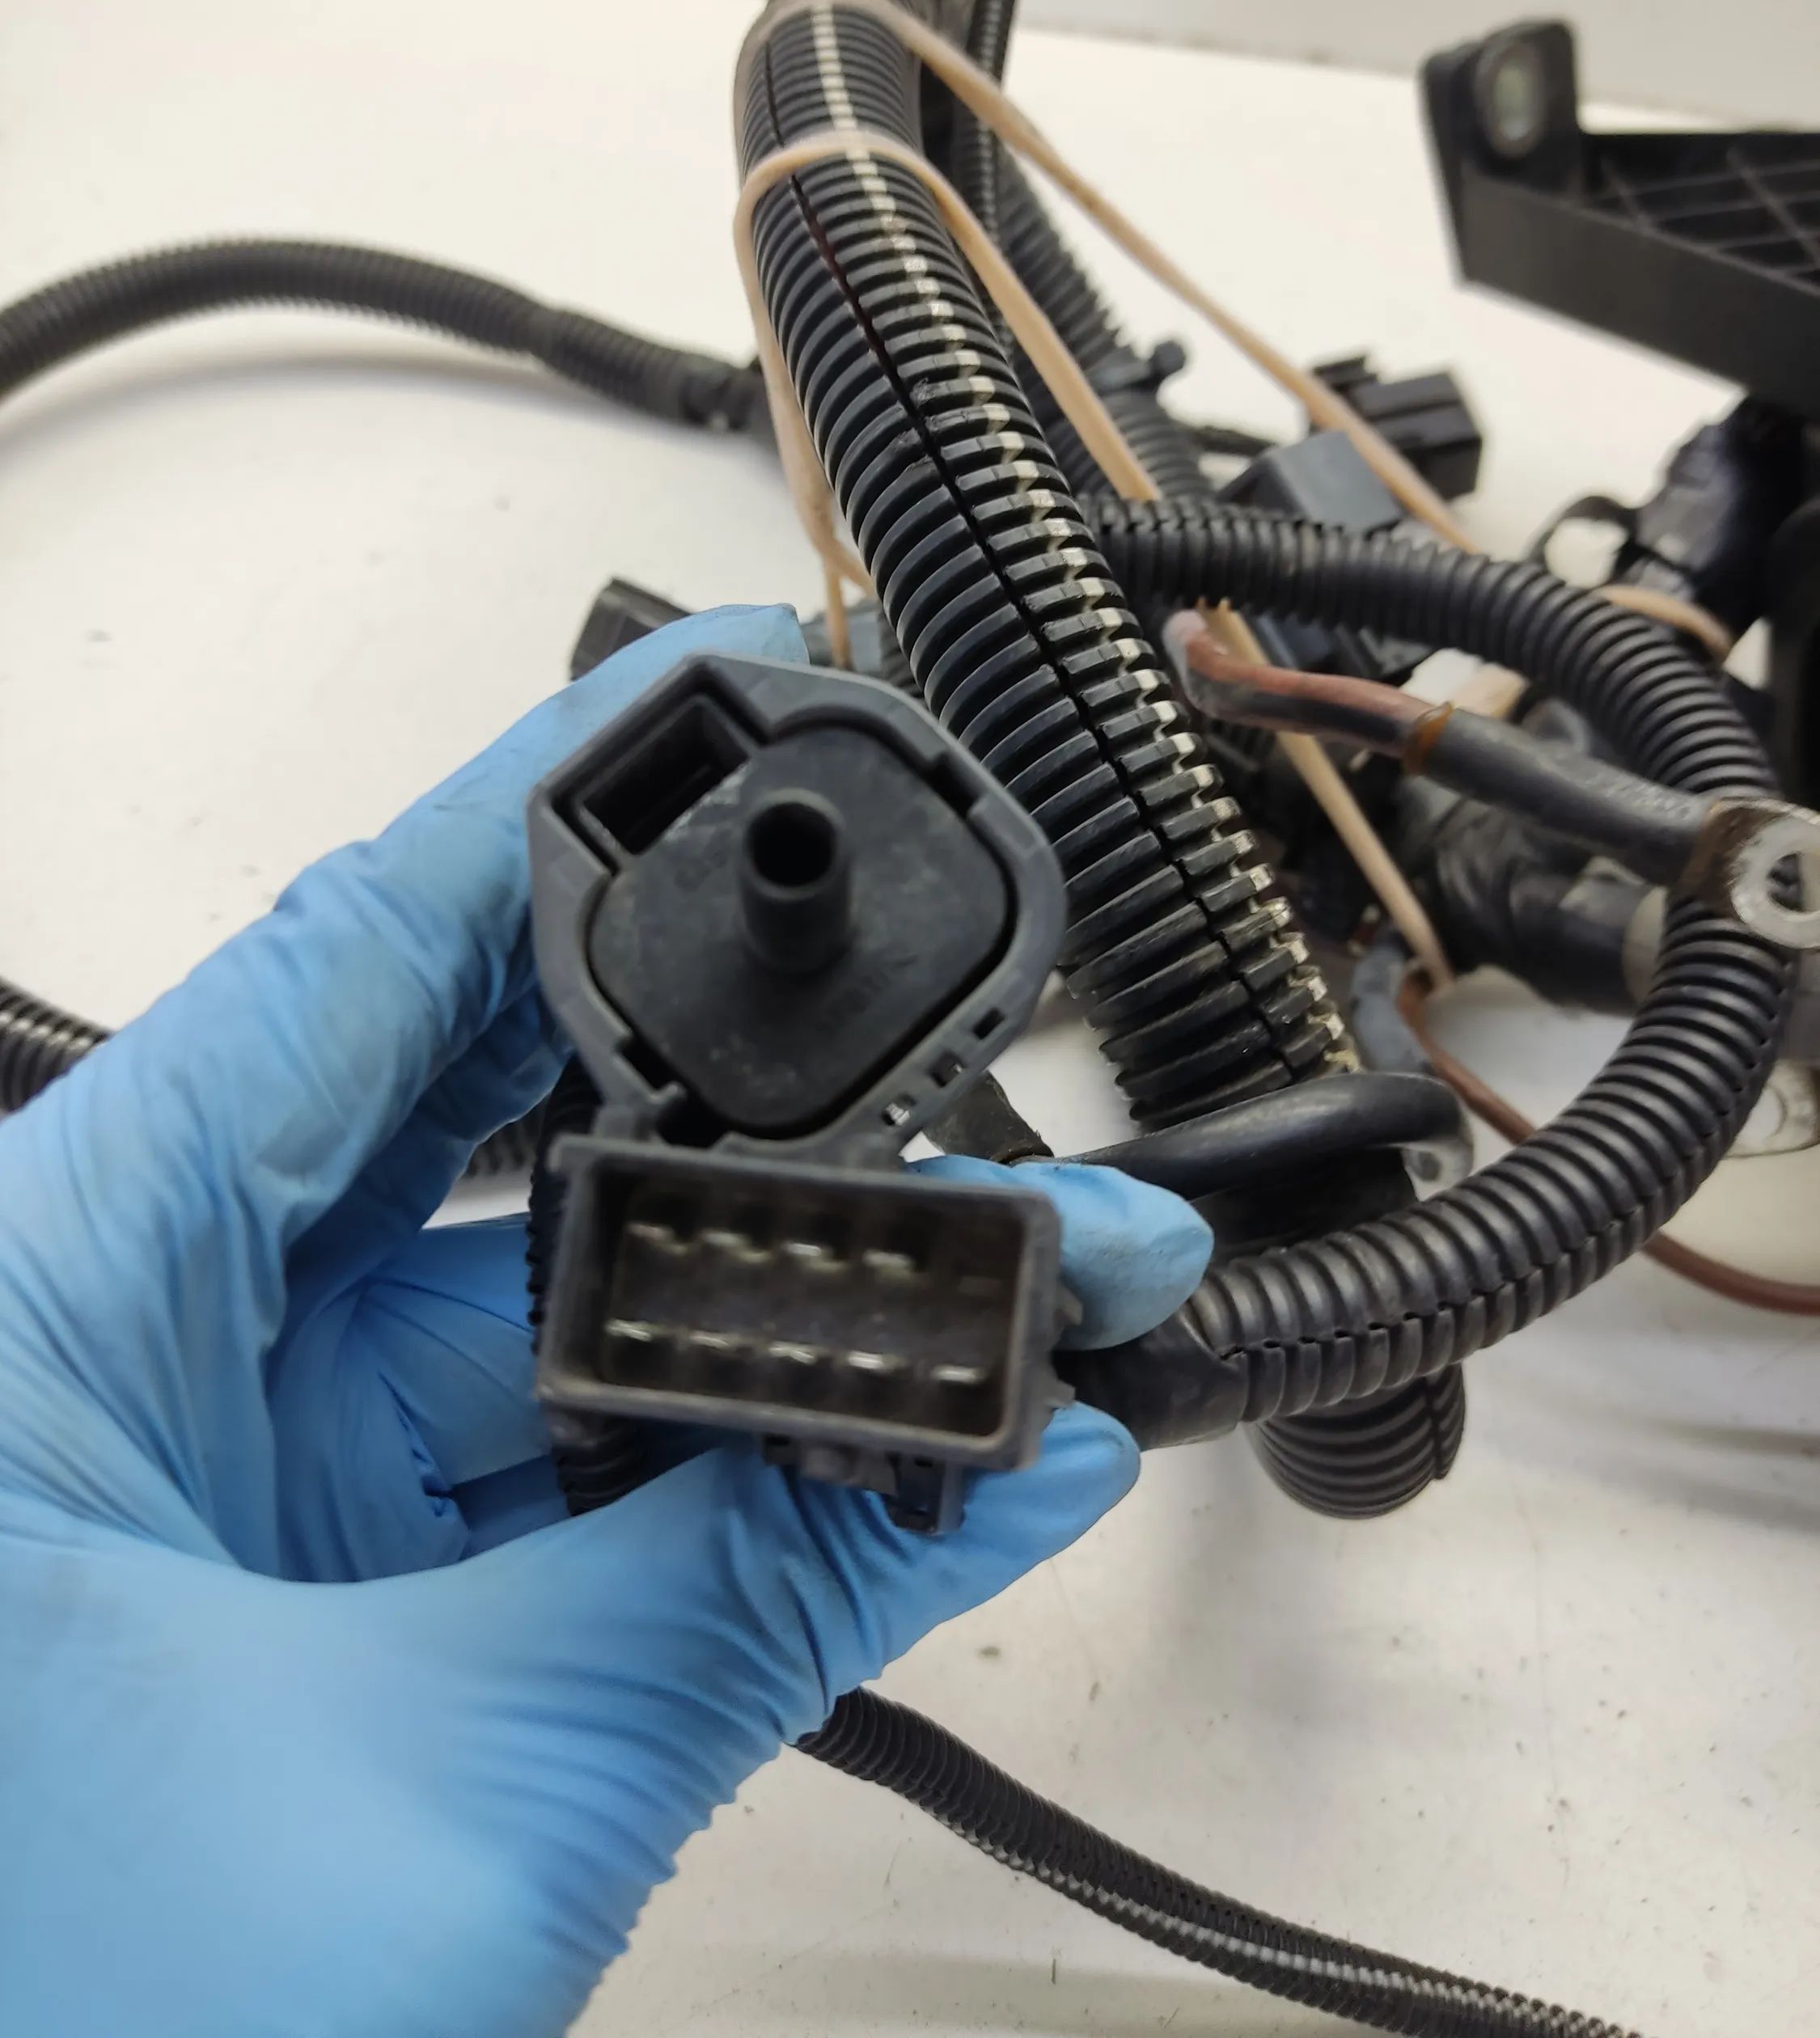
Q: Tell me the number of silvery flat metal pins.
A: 9